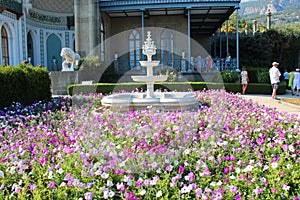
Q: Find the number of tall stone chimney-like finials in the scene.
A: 3